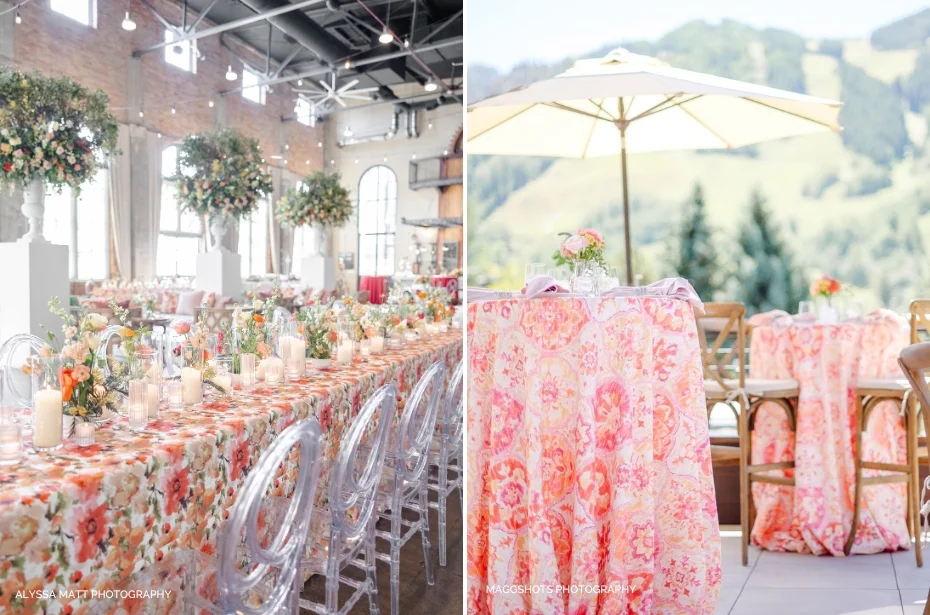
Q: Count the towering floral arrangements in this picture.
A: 3